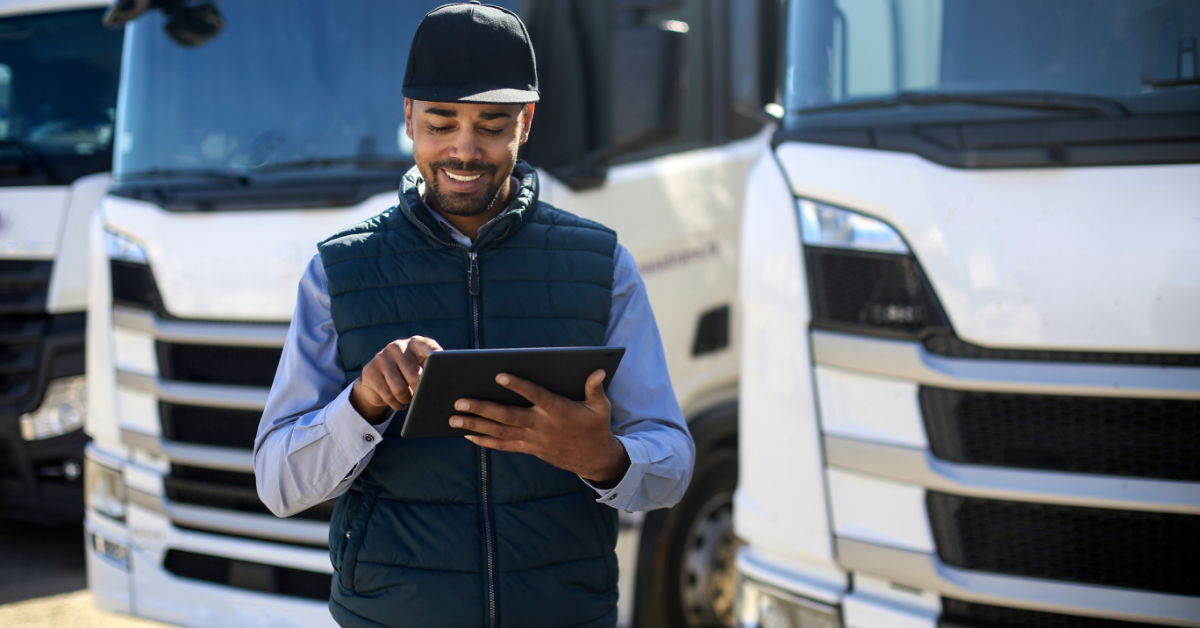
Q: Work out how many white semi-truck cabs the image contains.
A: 3